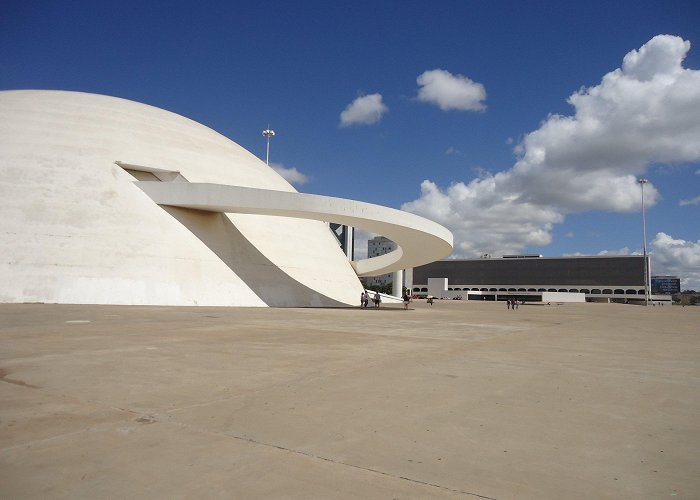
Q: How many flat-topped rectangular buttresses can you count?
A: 0